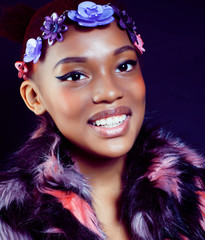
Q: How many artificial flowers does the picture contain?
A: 6